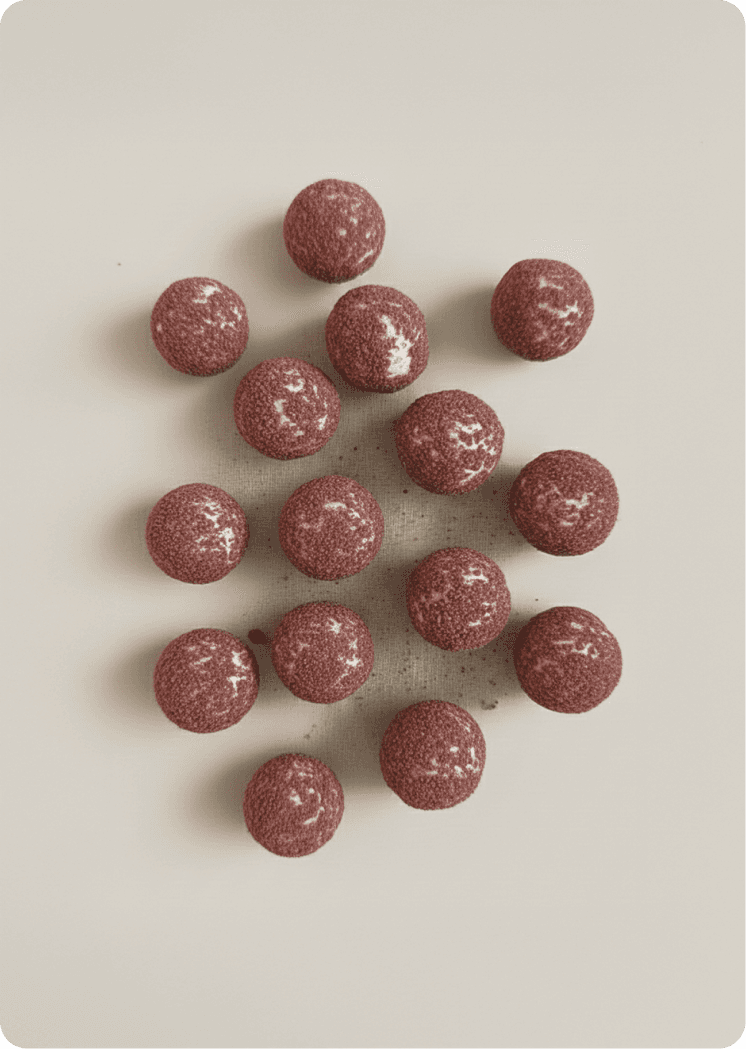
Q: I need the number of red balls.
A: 15